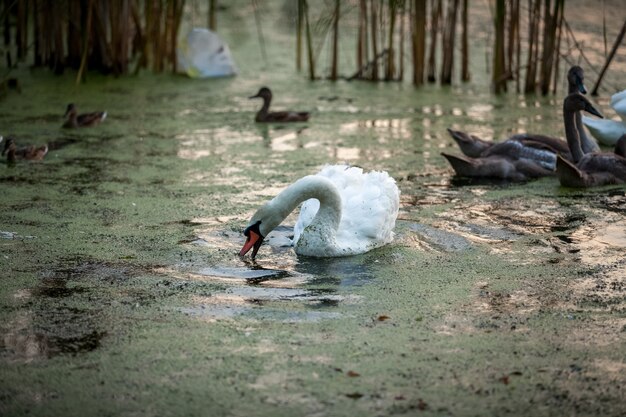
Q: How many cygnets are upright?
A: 2